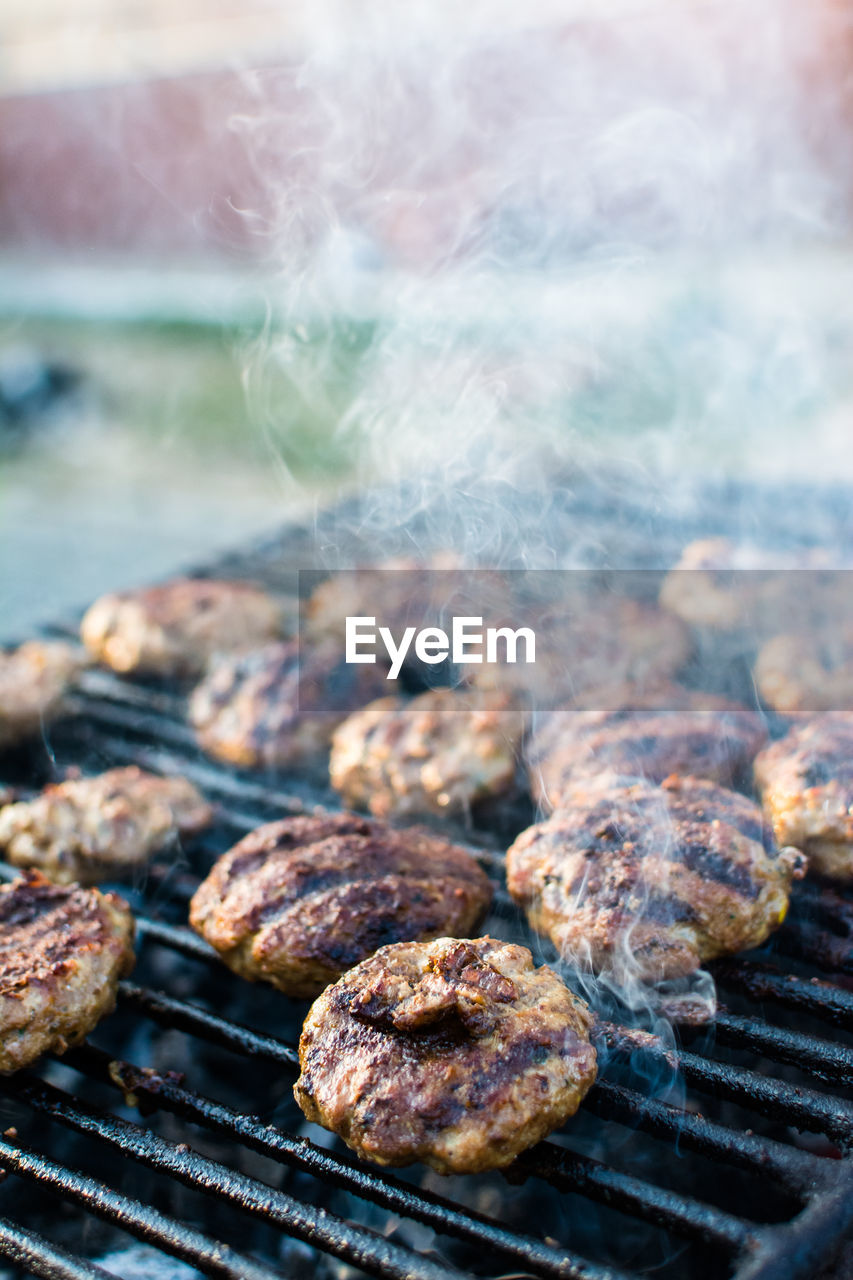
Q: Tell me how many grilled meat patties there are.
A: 15